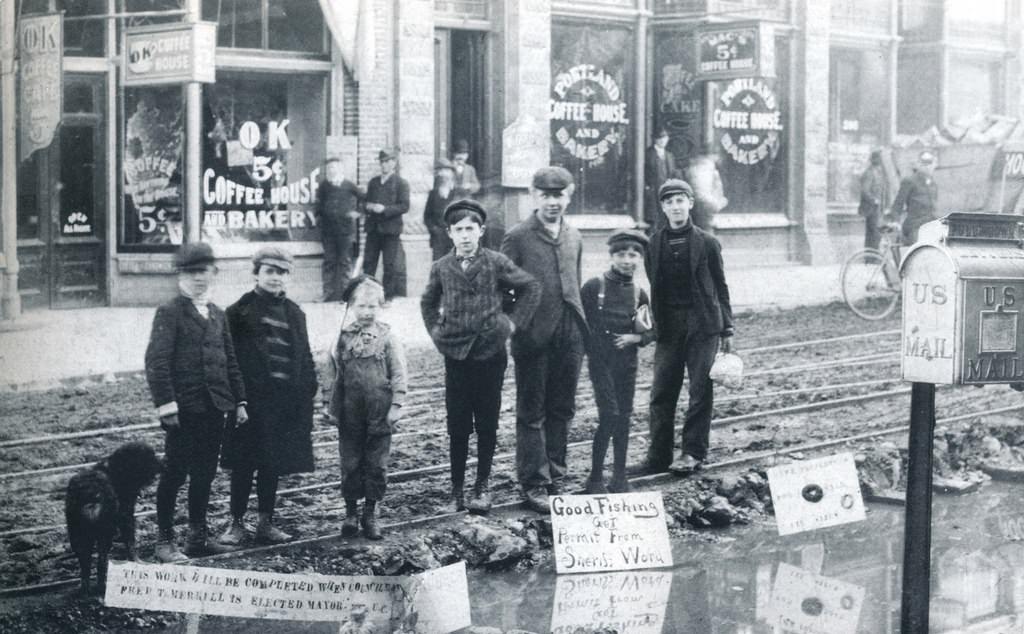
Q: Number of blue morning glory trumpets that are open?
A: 0